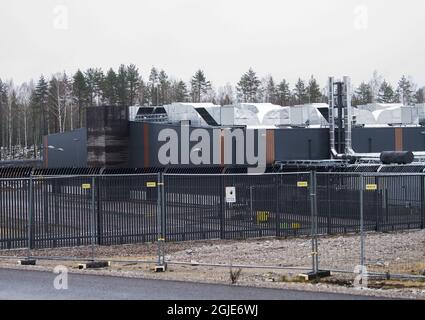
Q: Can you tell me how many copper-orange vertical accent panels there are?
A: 5